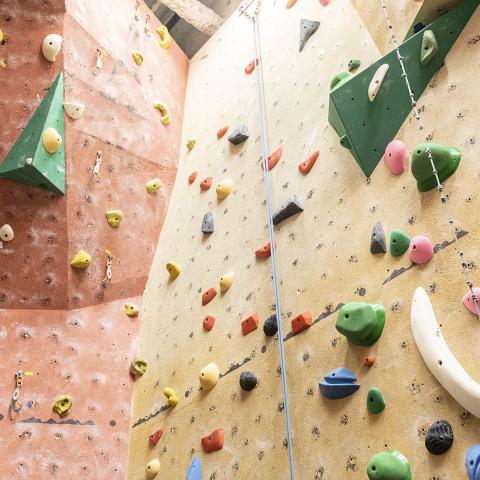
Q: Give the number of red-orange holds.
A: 15